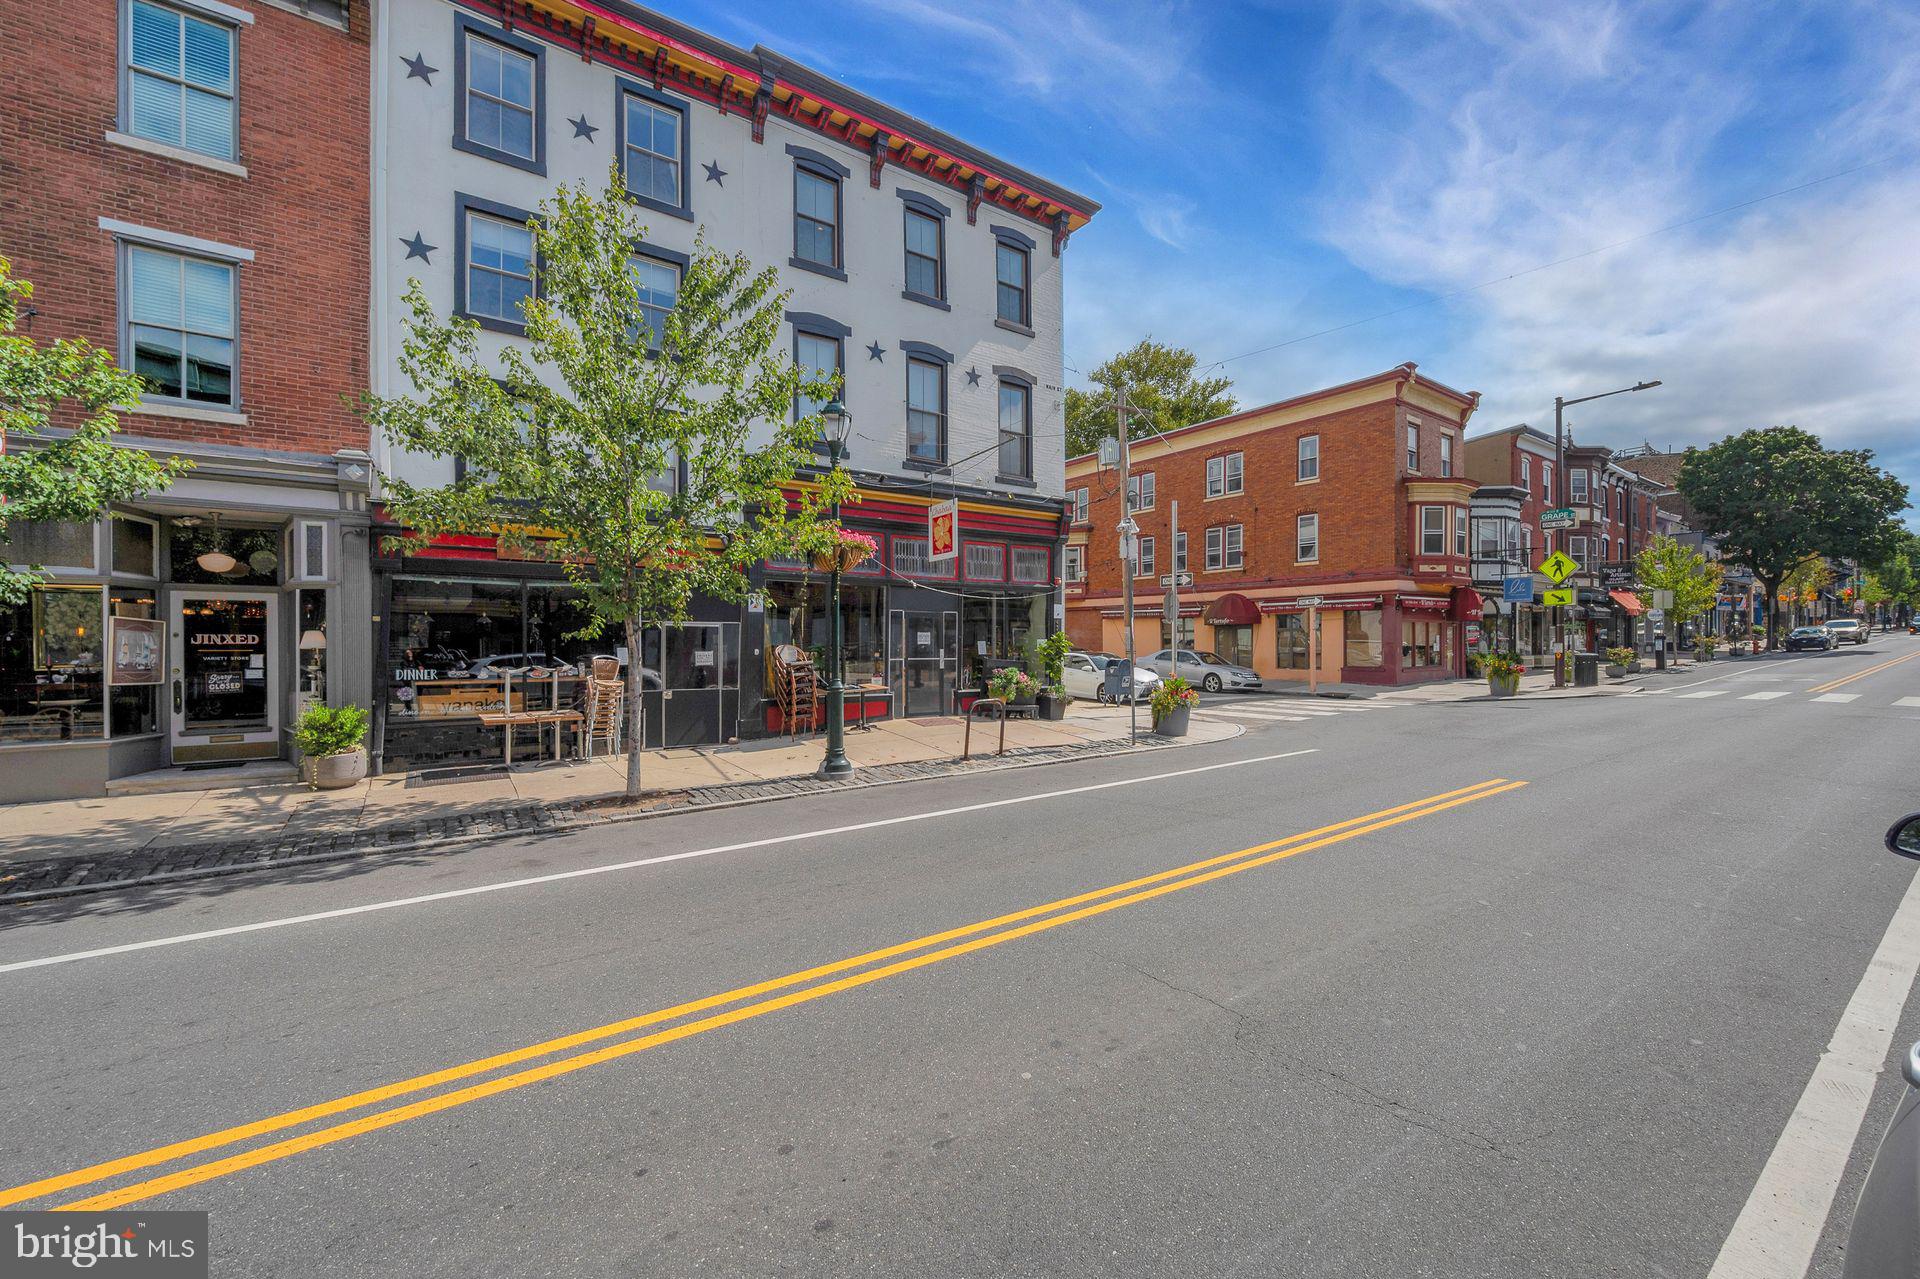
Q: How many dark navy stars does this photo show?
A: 6